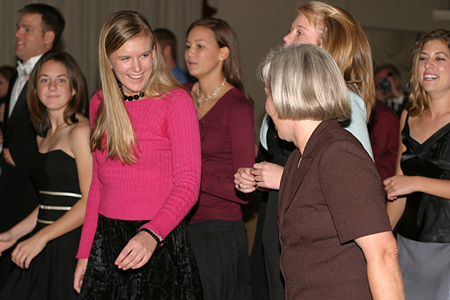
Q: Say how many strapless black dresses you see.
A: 1